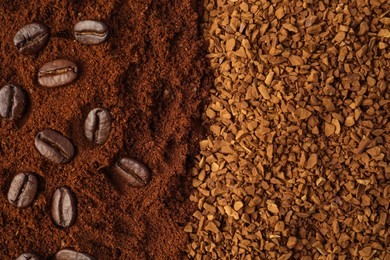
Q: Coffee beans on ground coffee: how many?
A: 11